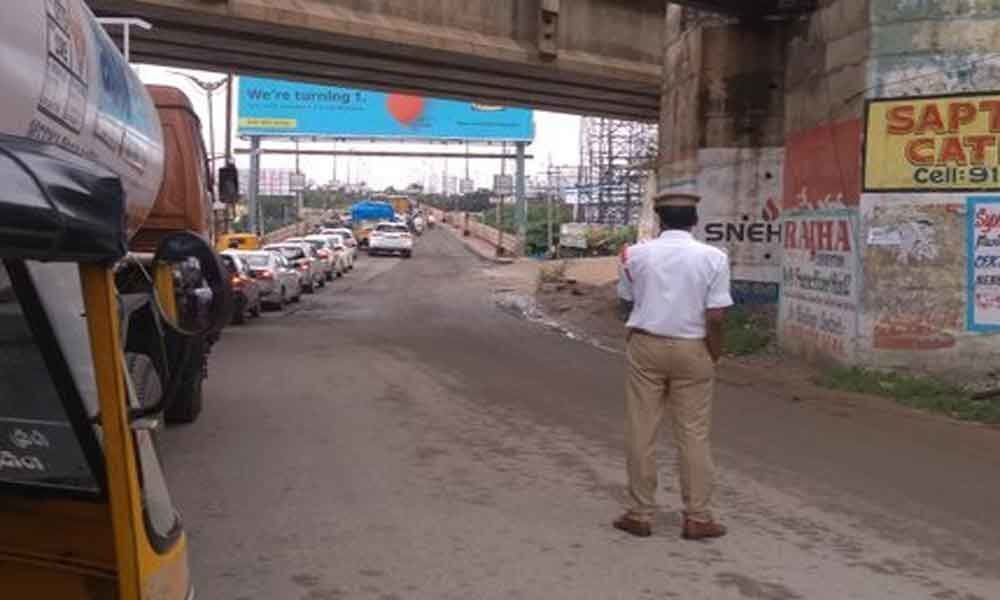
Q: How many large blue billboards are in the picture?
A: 1